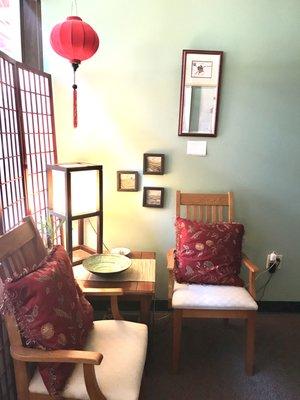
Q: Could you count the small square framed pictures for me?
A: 3